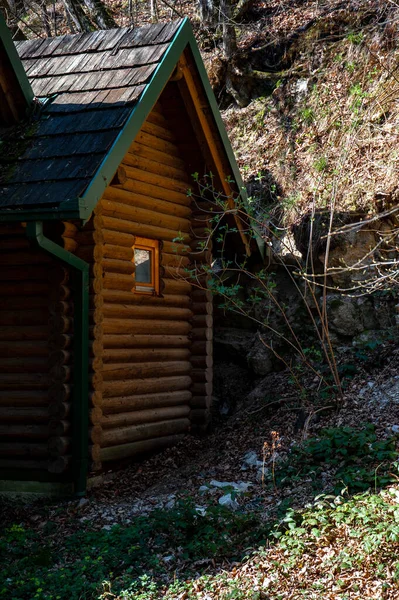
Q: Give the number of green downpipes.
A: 1